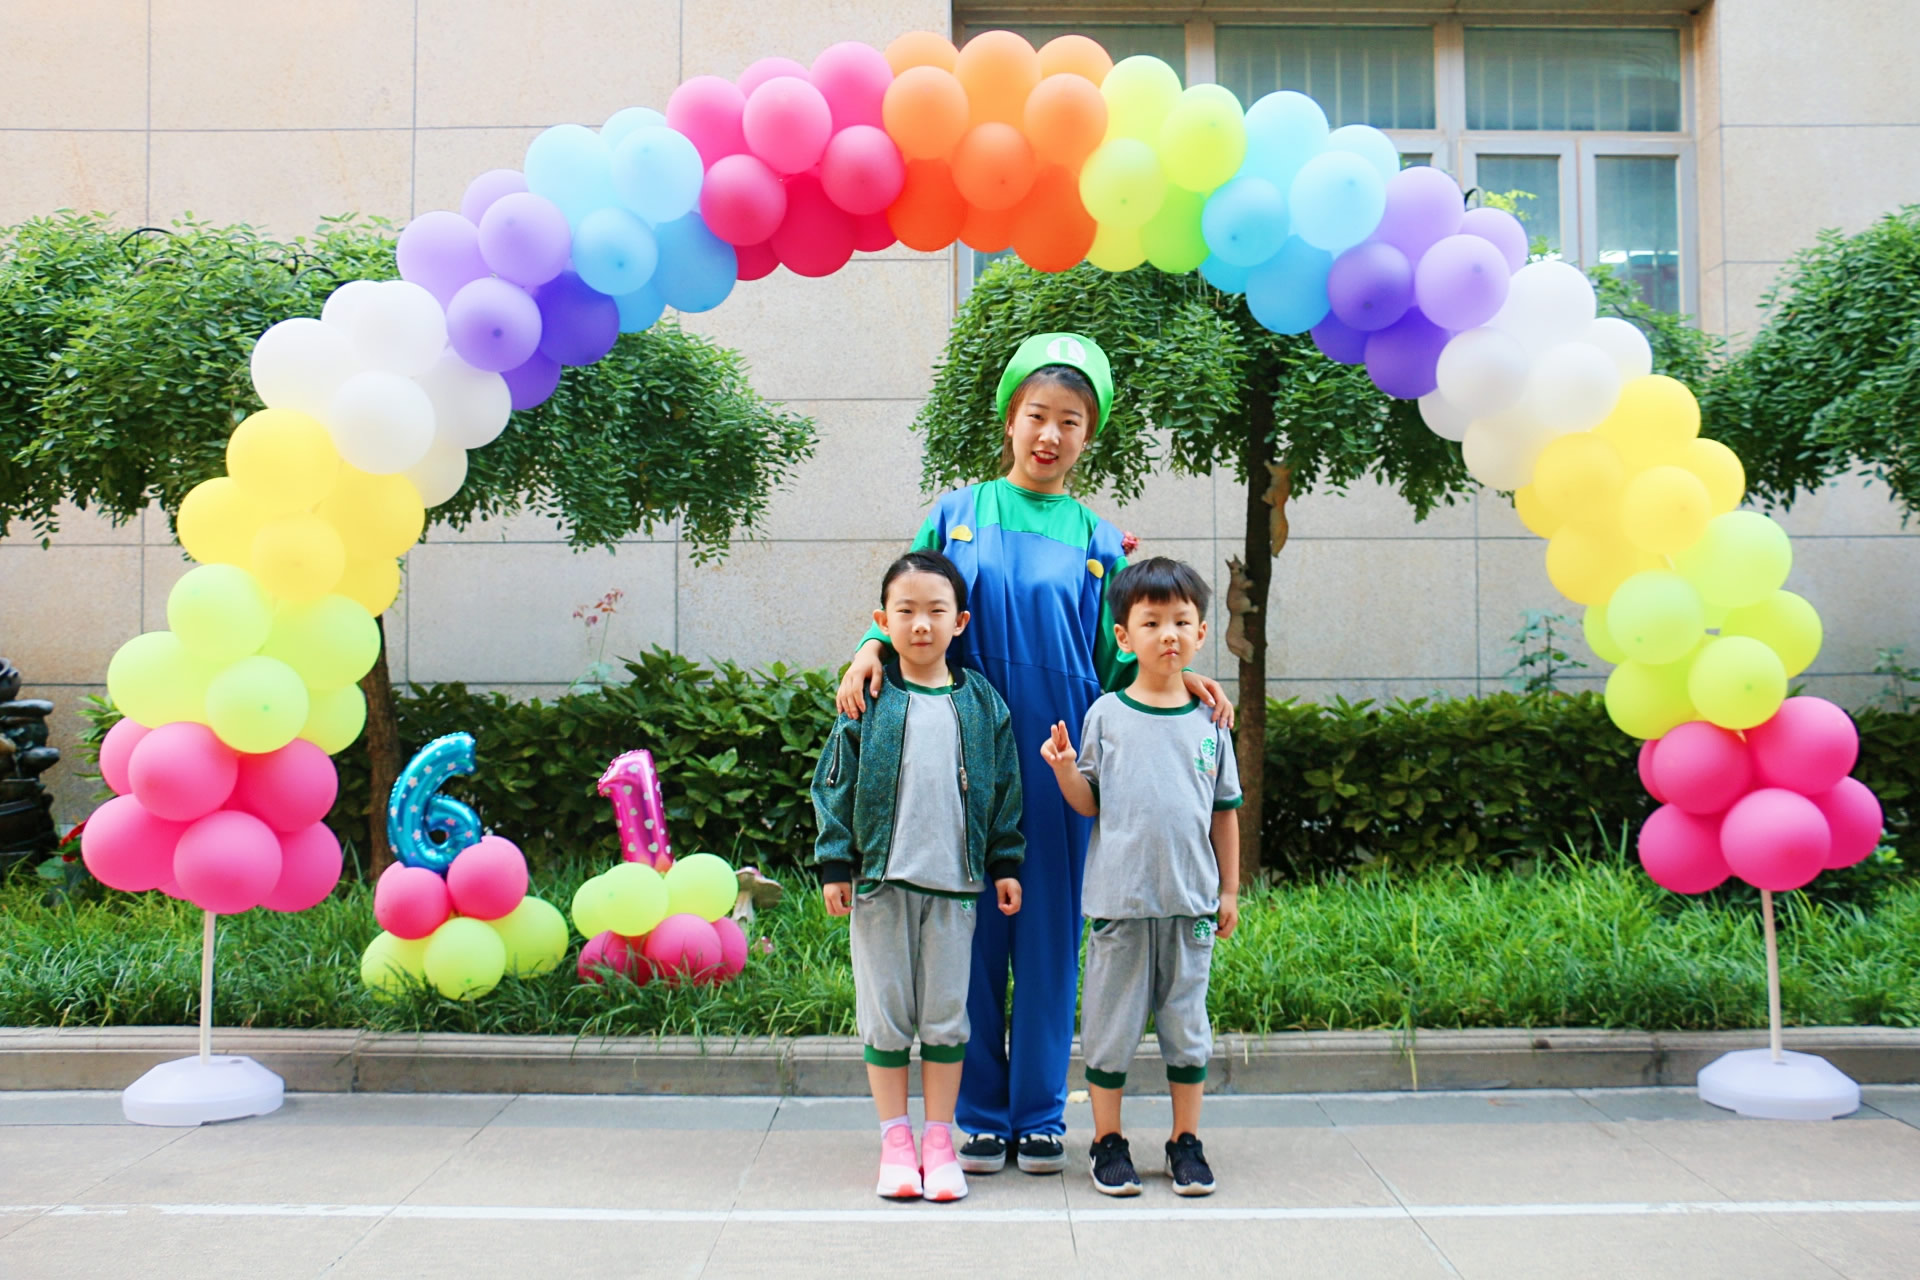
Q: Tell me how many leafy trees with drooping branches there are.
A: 3